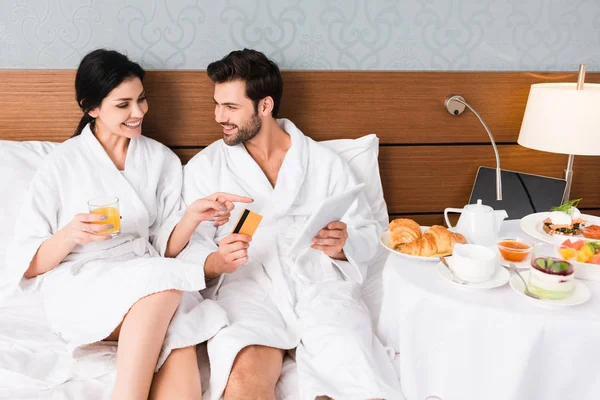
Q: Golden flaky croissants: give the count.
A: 2